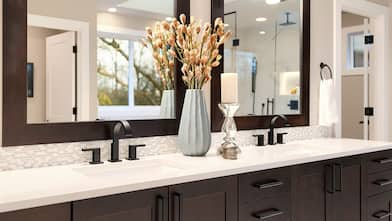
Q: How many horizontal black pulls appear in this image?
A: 5